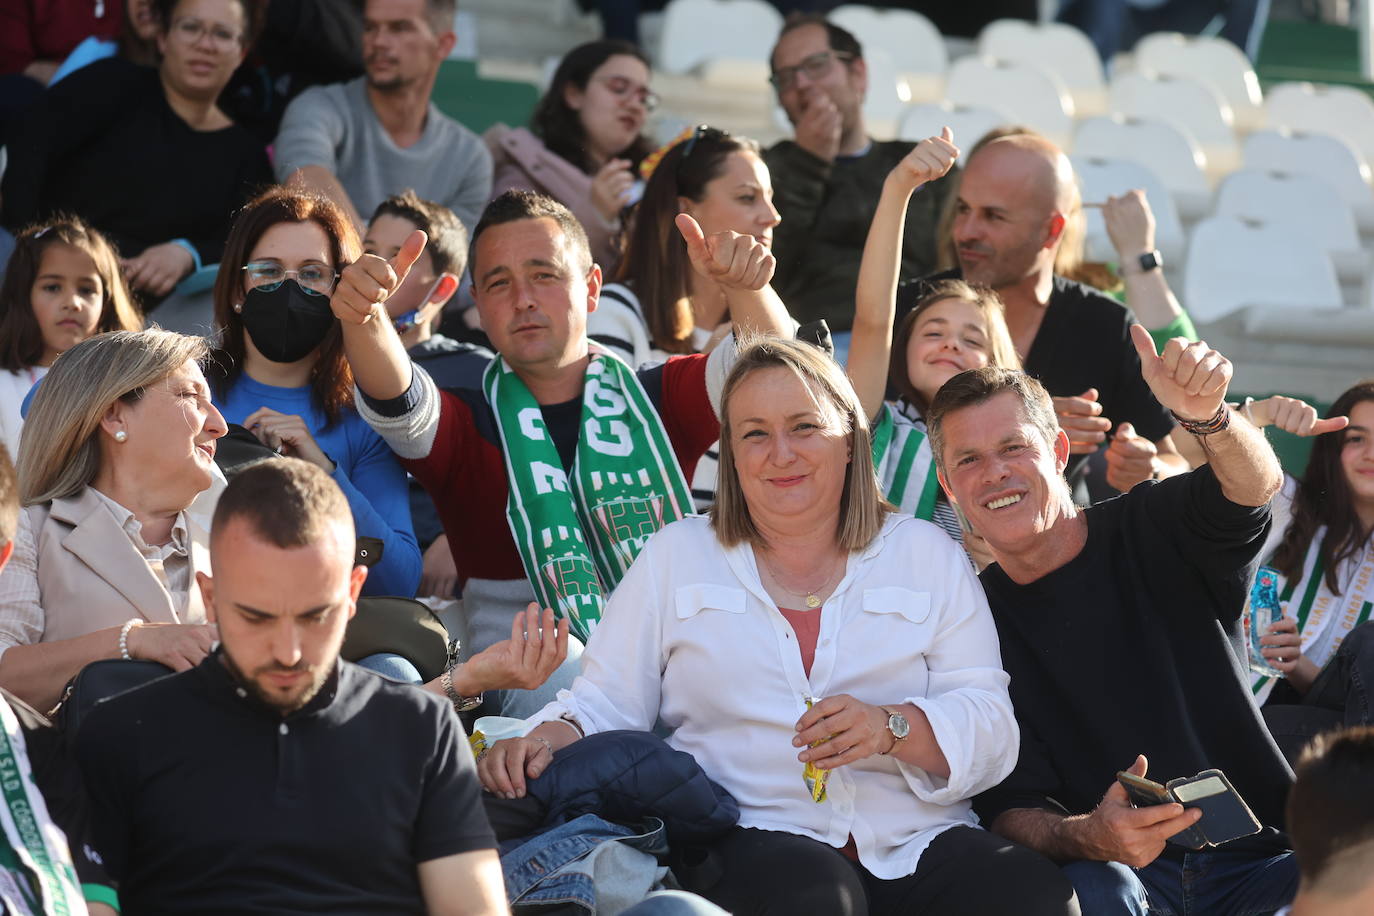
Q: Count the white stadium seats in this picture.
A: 14